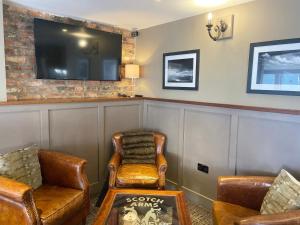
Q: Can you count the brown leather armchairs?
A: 3